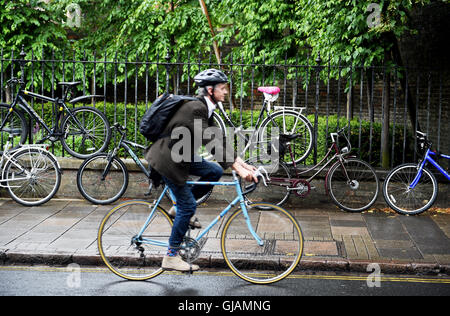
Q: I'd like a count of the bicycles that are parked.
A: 6